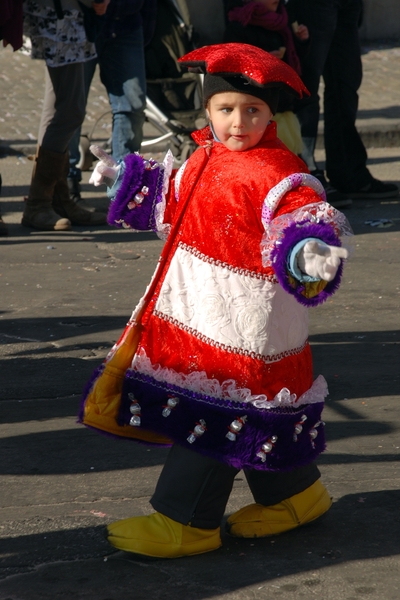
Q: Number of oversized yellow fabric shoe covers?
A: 2